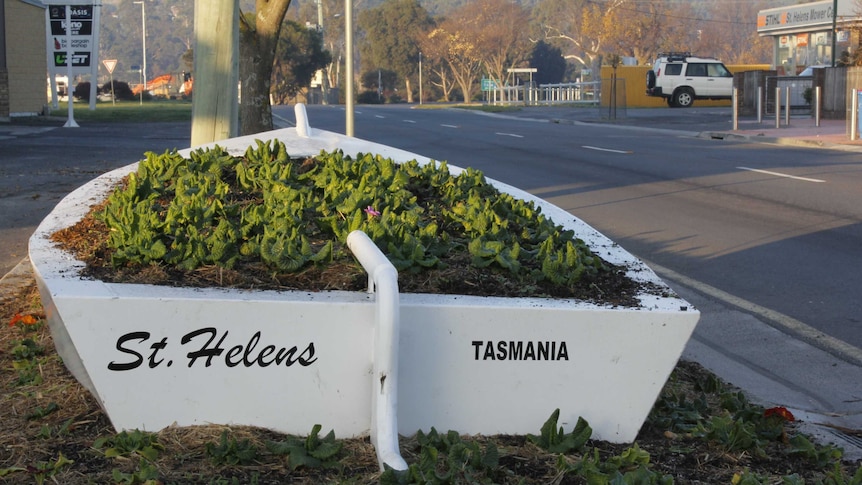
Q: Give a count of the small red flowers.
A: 2